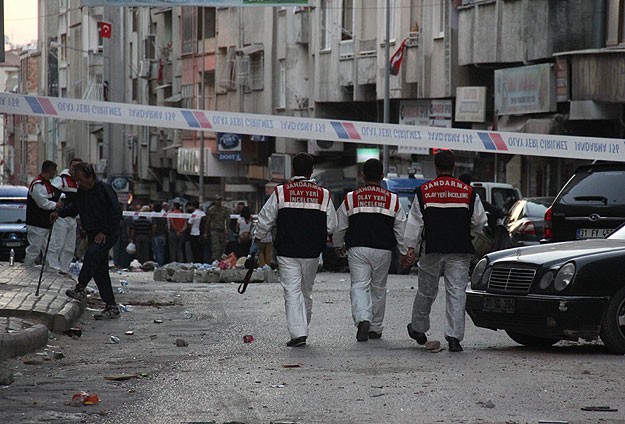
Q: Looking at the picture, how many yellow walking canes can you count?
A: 0